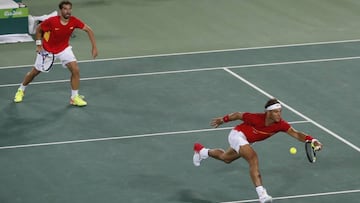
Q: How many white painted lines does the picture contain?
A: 5